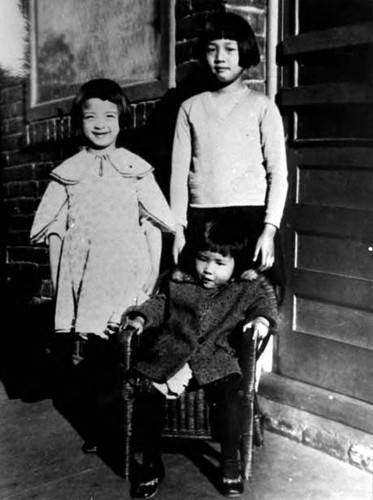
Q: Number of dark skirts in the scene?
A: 1